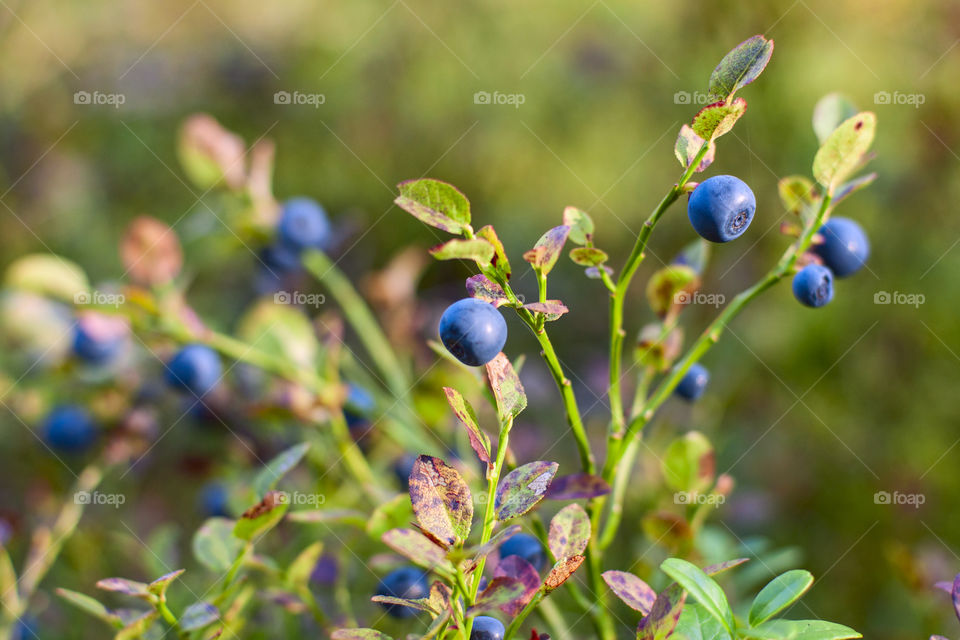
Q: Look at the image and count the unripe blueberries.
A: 0